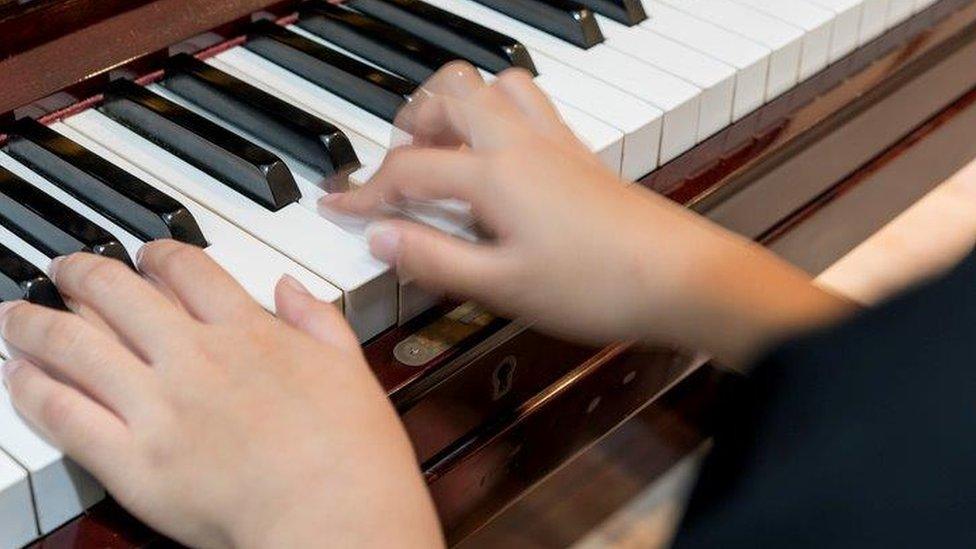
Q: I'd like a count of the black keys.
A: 10